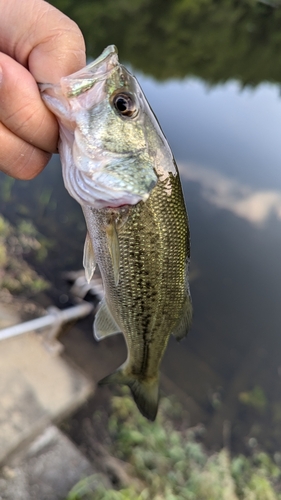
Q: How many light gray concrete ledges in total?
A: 2